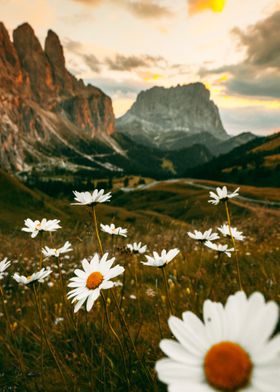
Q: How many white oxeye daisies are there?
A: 14